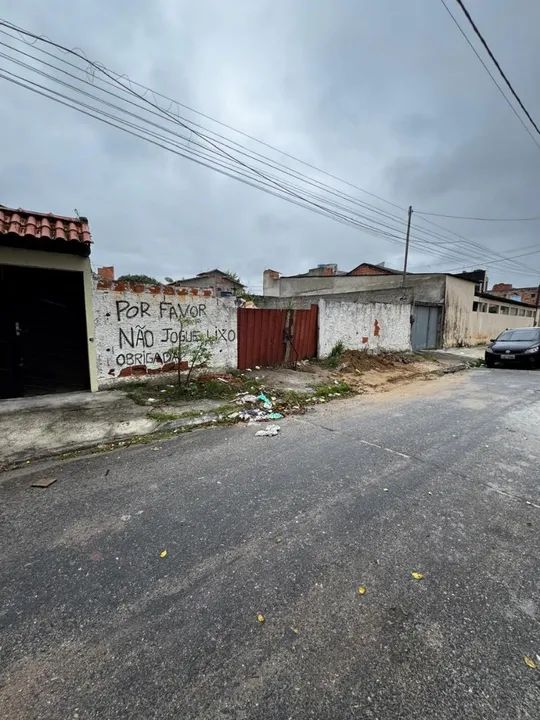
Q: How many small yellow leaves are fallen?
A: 6